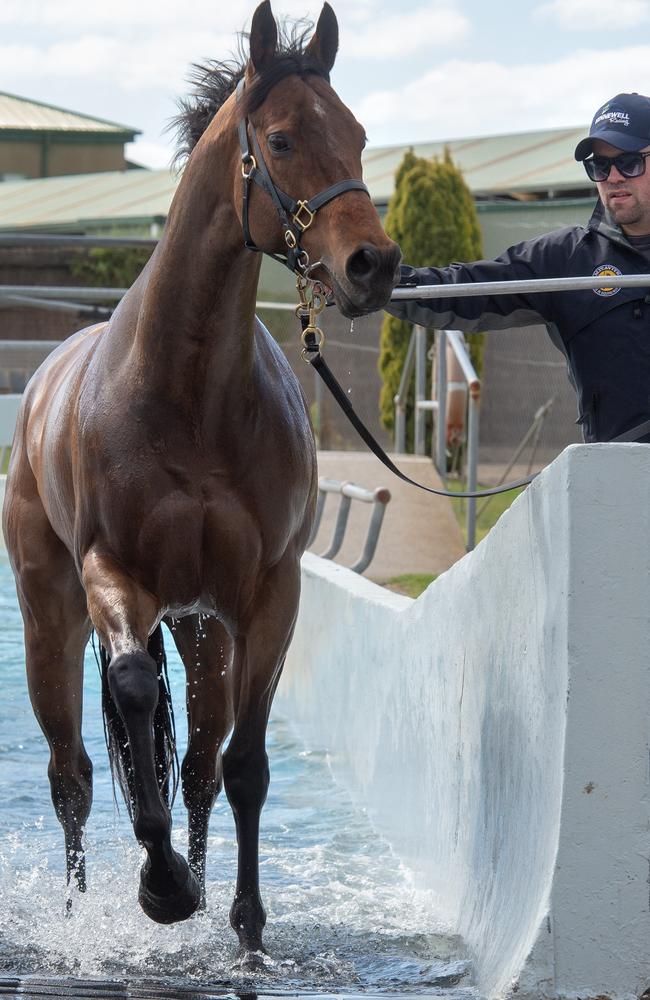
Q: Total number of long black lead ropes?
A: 1